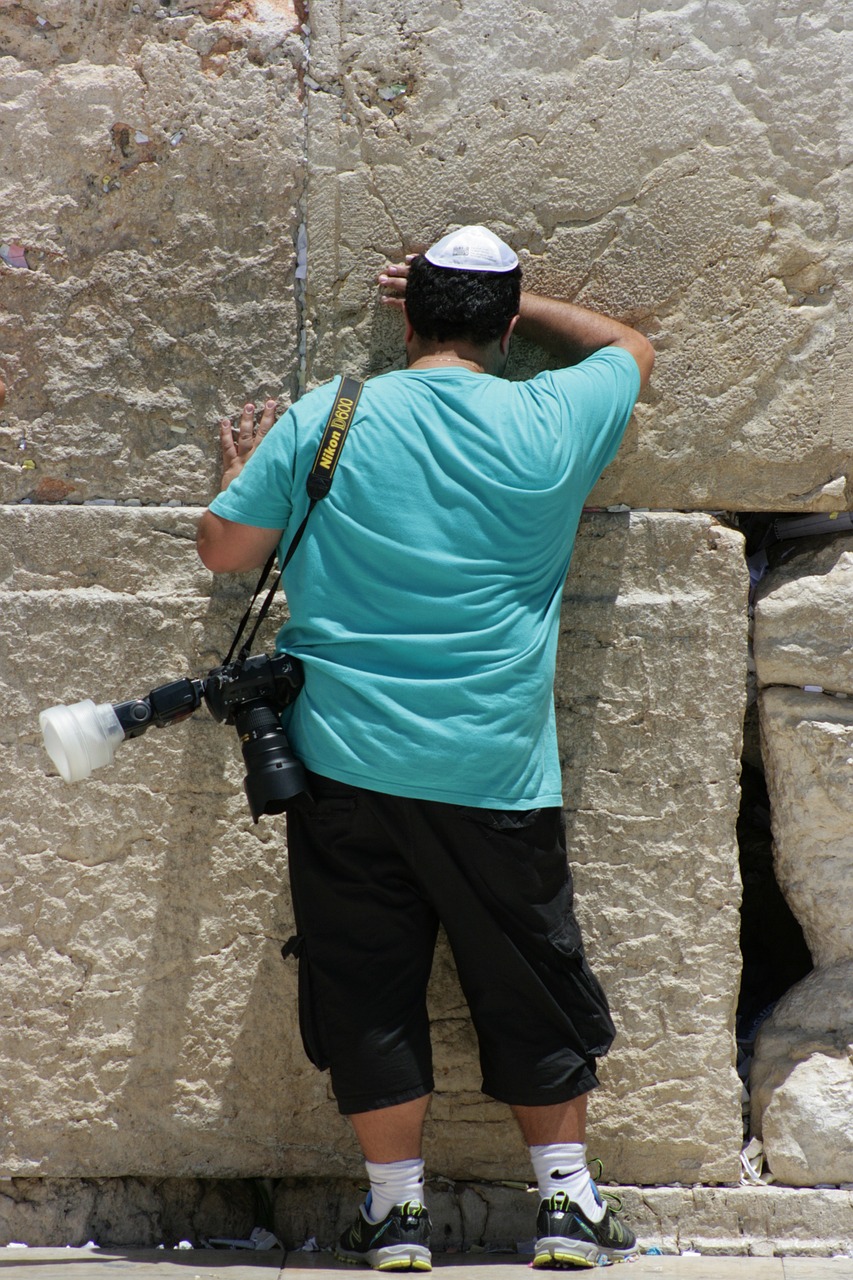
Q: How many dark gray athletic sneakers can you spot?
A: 2